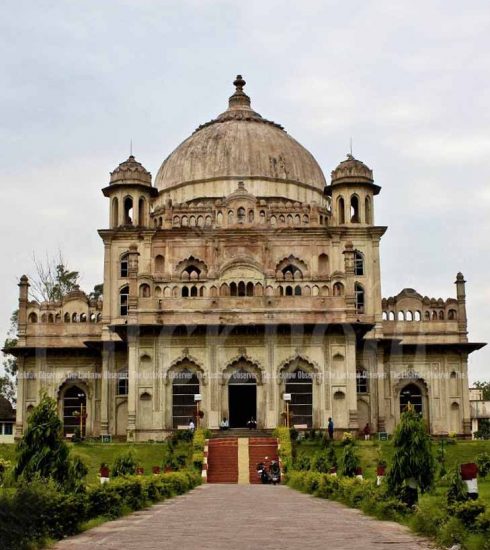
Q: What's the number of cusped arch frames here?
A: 7